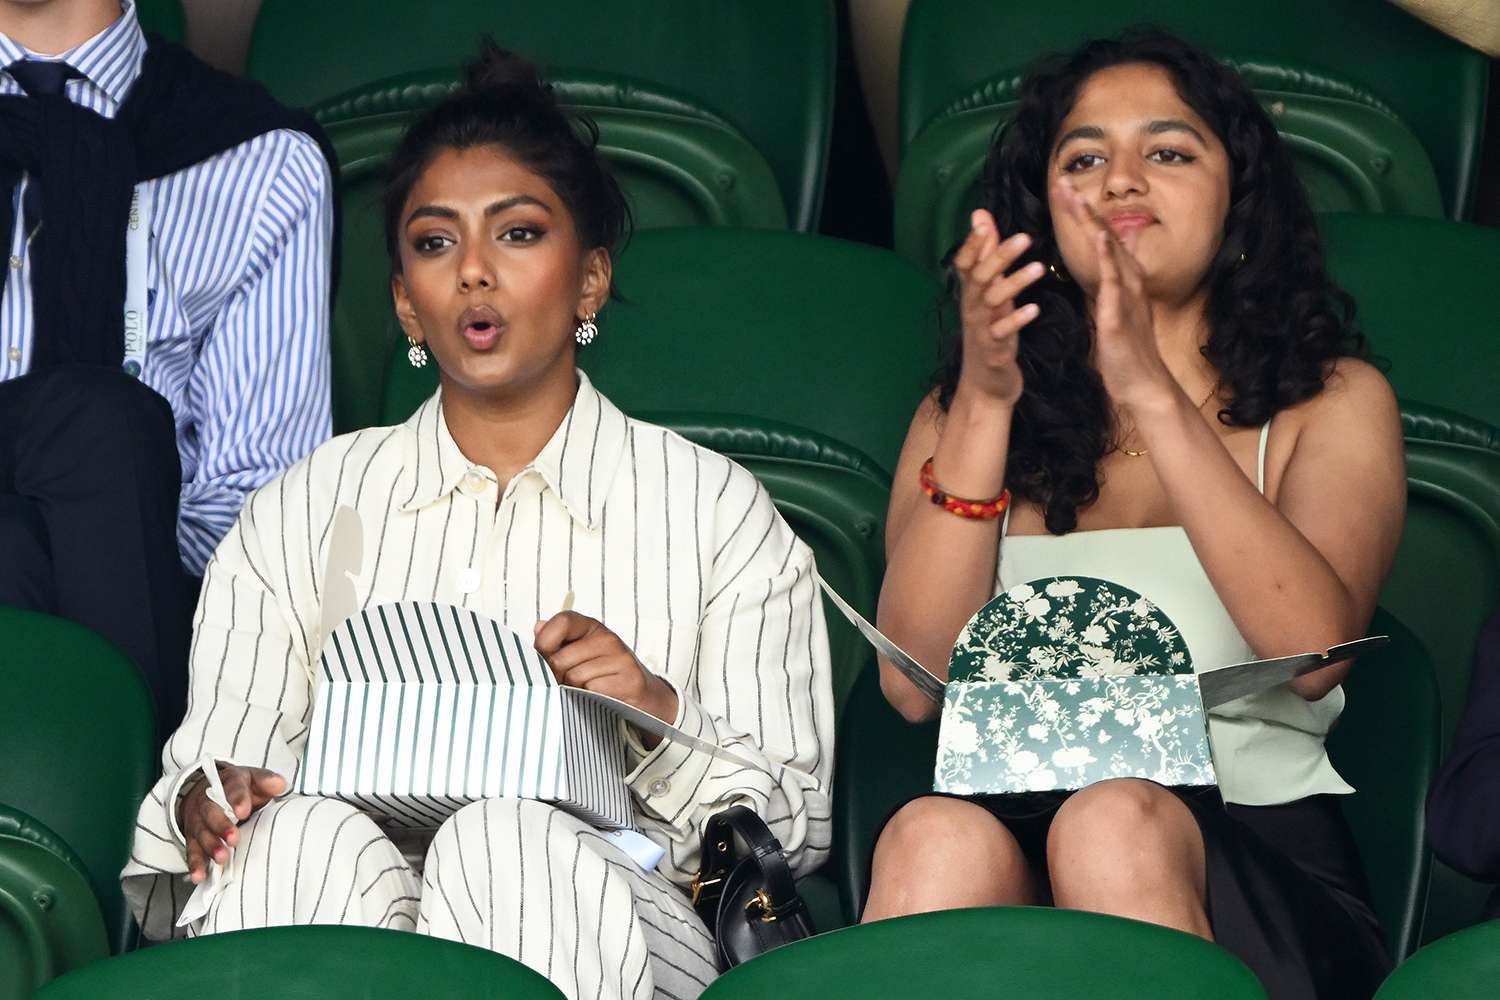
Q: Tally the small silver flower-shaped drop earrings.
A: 2